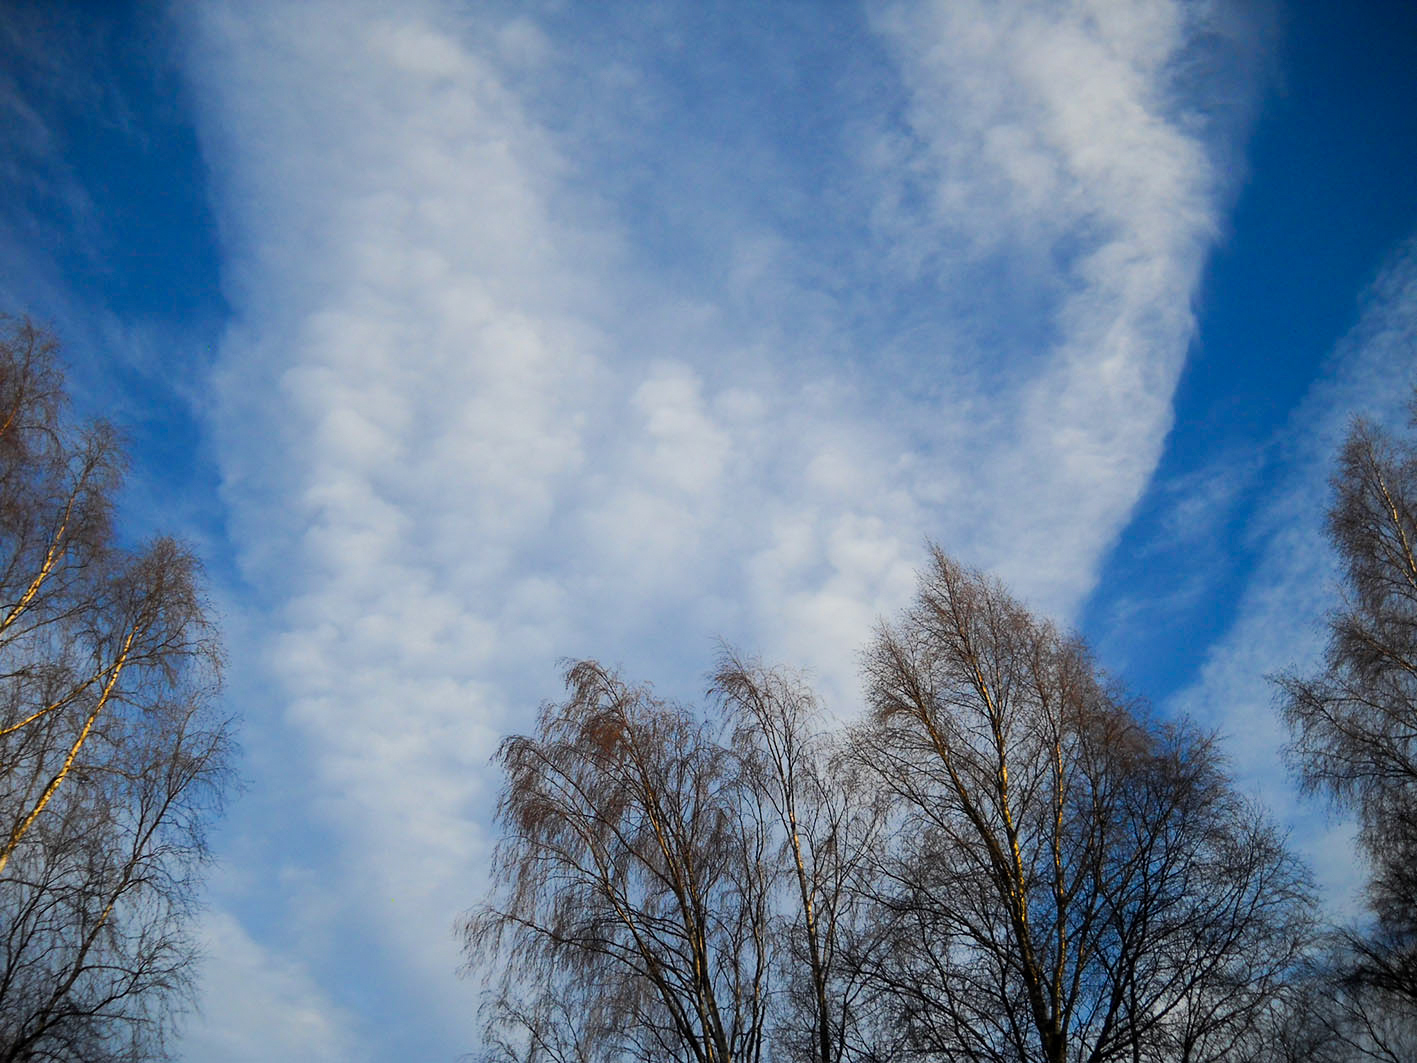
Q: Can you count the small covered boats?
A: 0